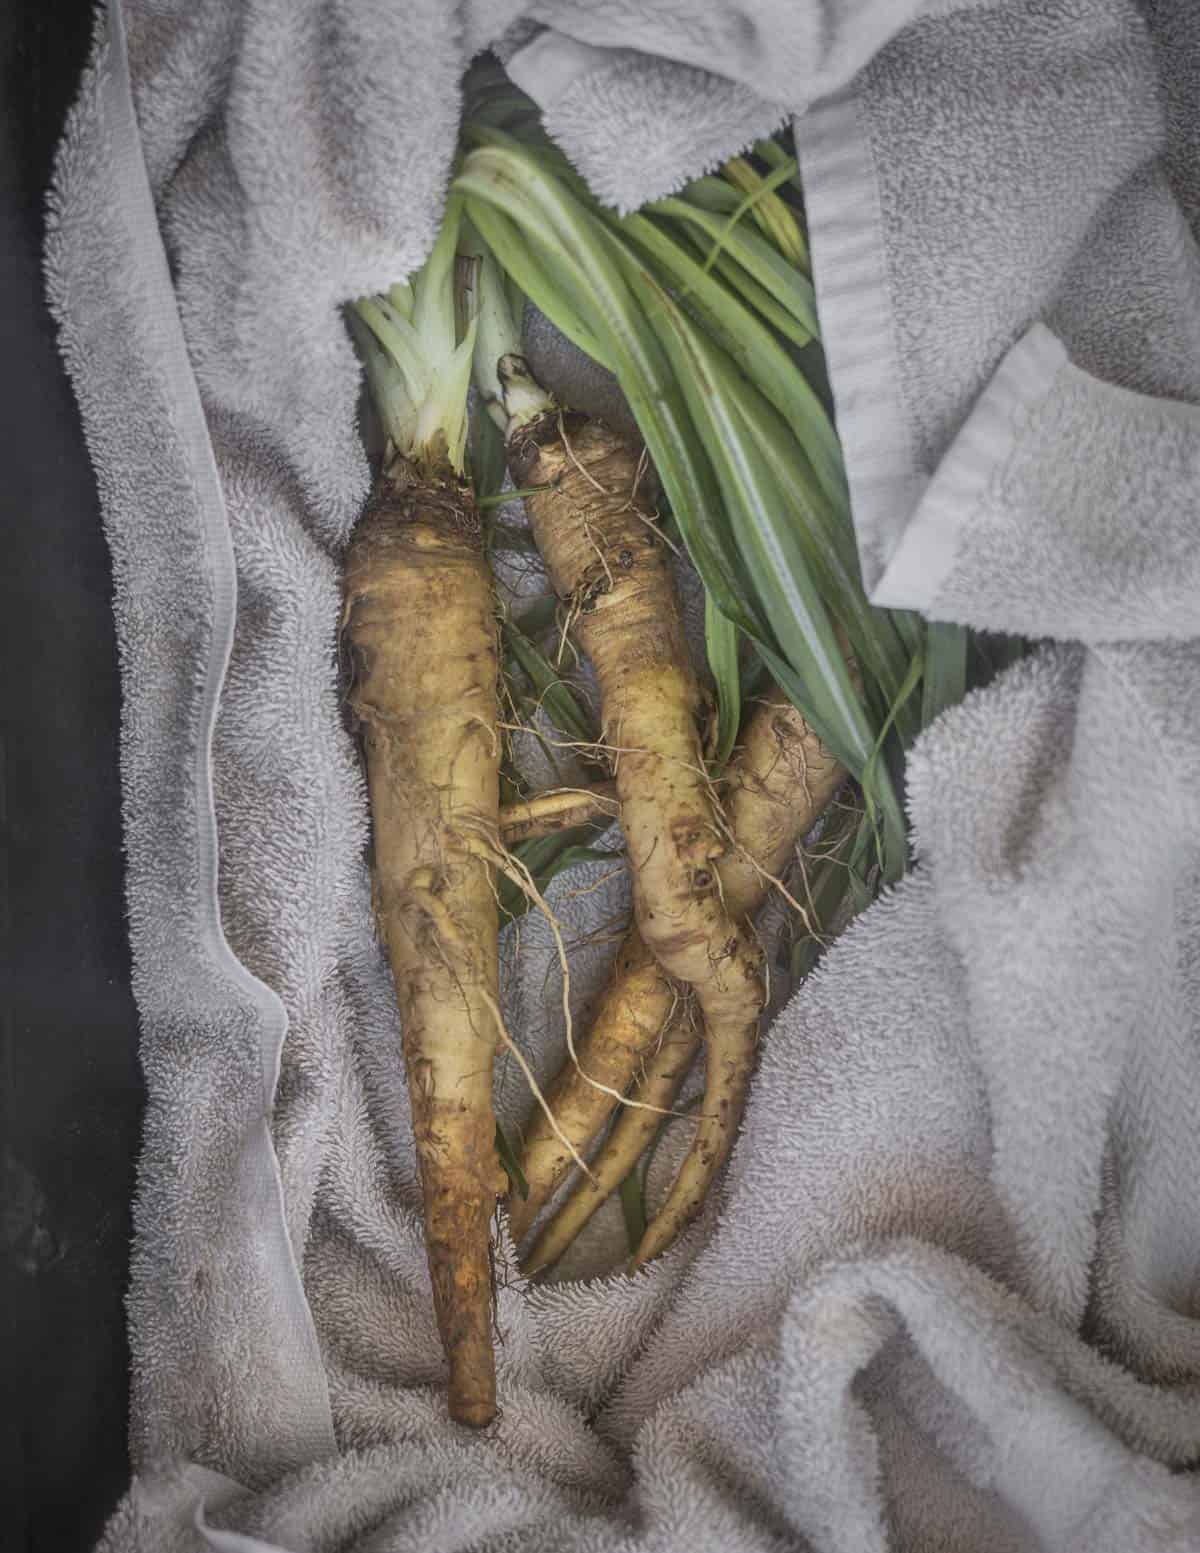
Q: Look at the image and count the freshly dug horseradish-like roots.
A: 3